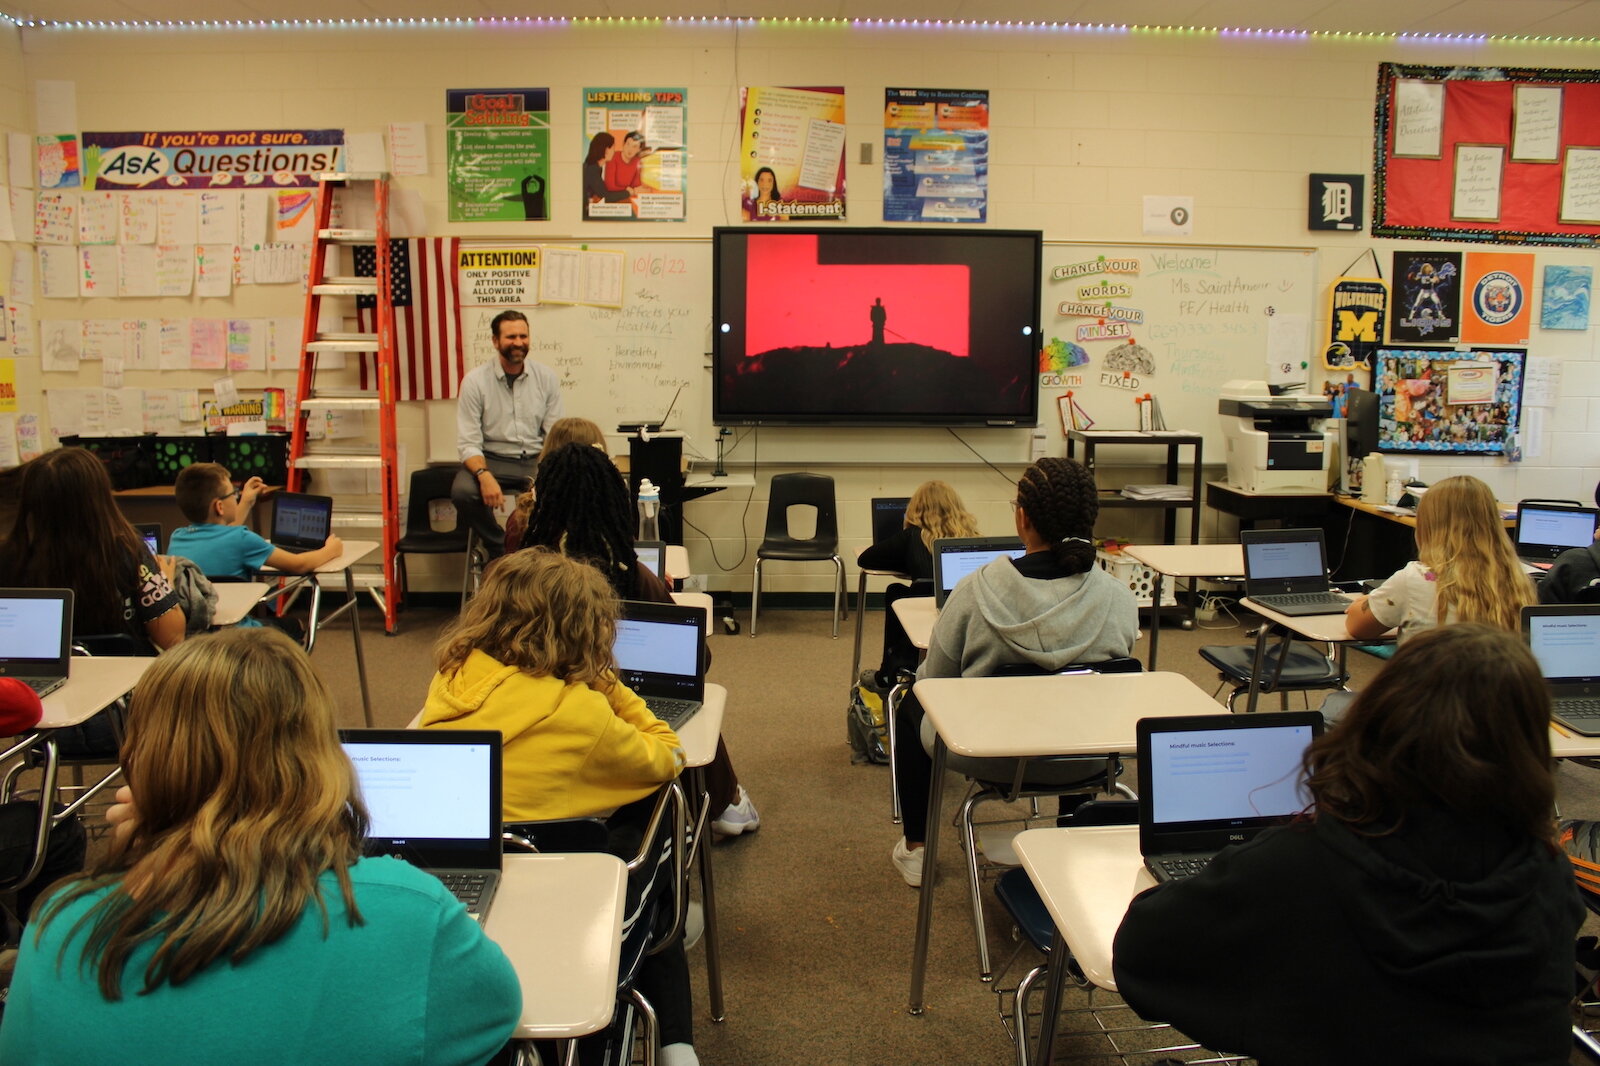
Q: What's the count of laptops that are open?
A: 13